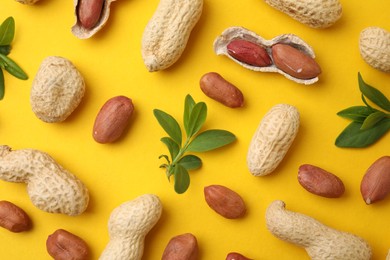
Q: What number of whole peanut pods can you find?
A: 8